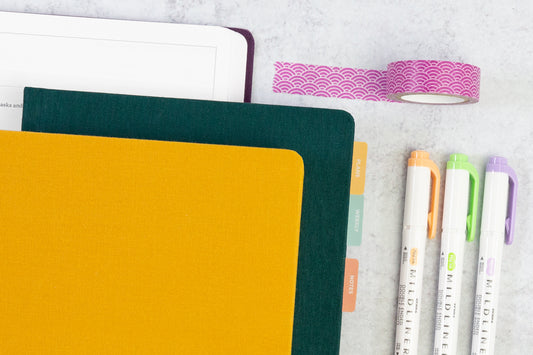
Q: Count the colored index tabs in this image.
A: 3